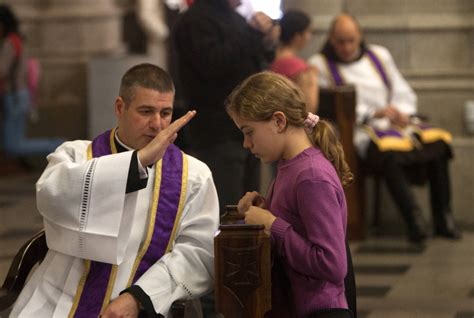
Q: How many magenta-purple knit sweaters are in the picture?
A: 1